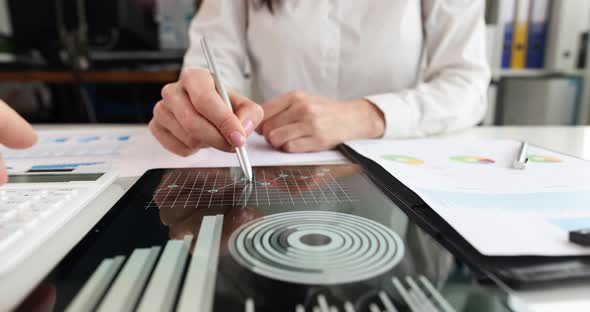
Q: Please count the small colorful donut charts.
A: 3